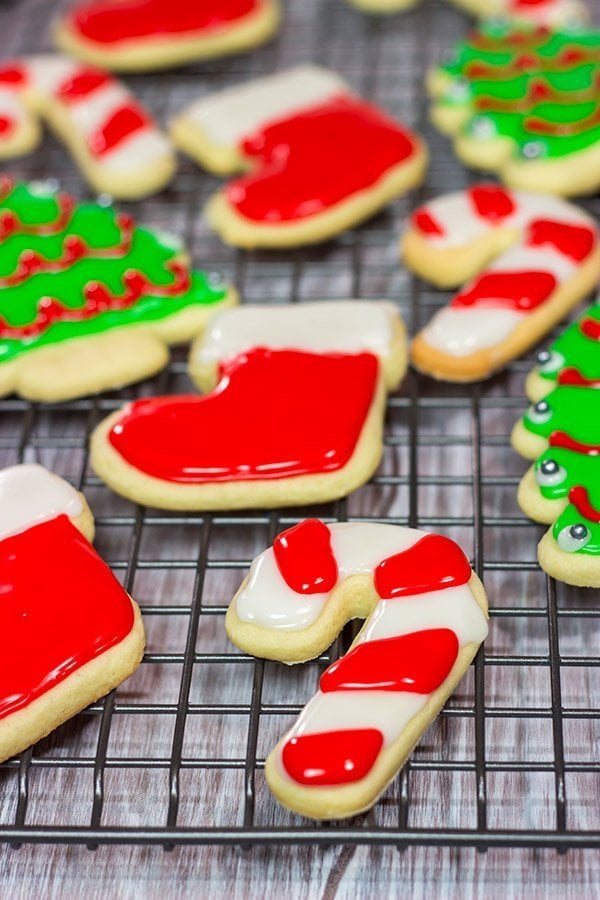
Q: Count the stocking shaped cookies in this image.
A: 4